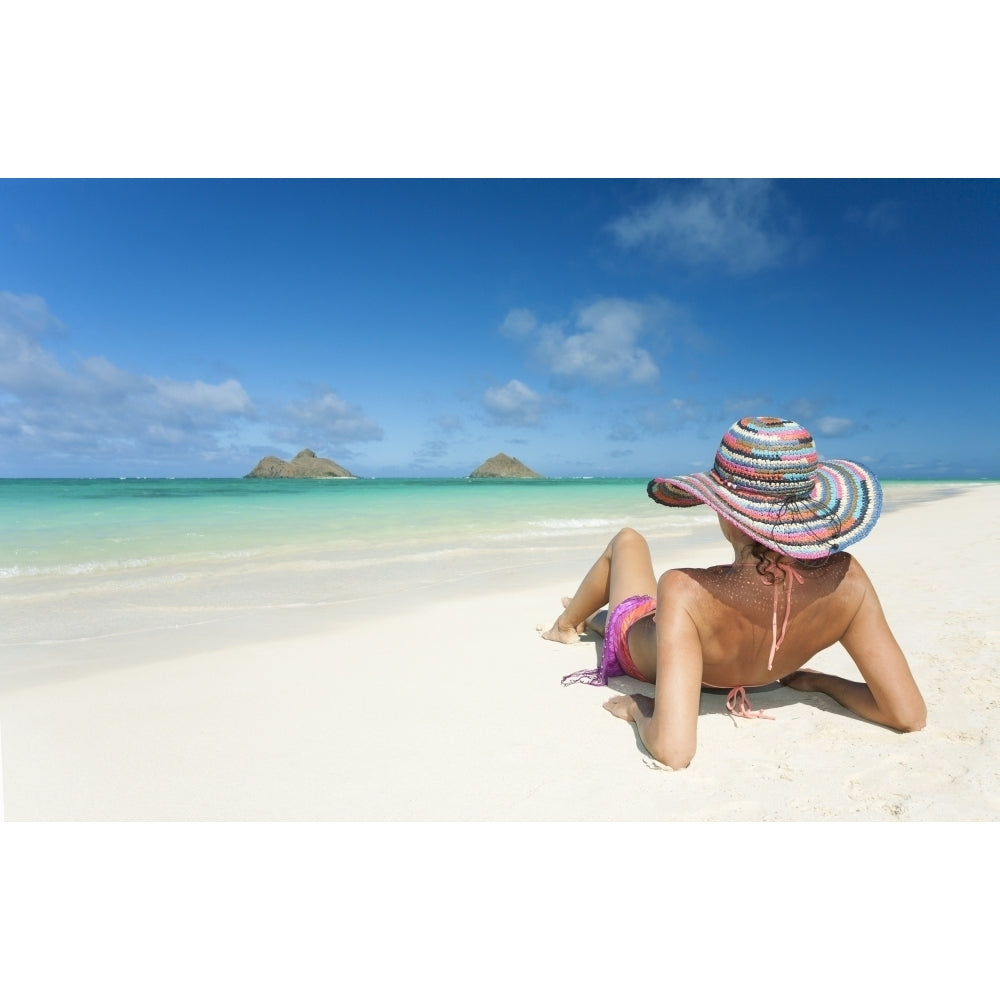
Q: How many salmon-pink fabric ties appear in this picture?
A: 2